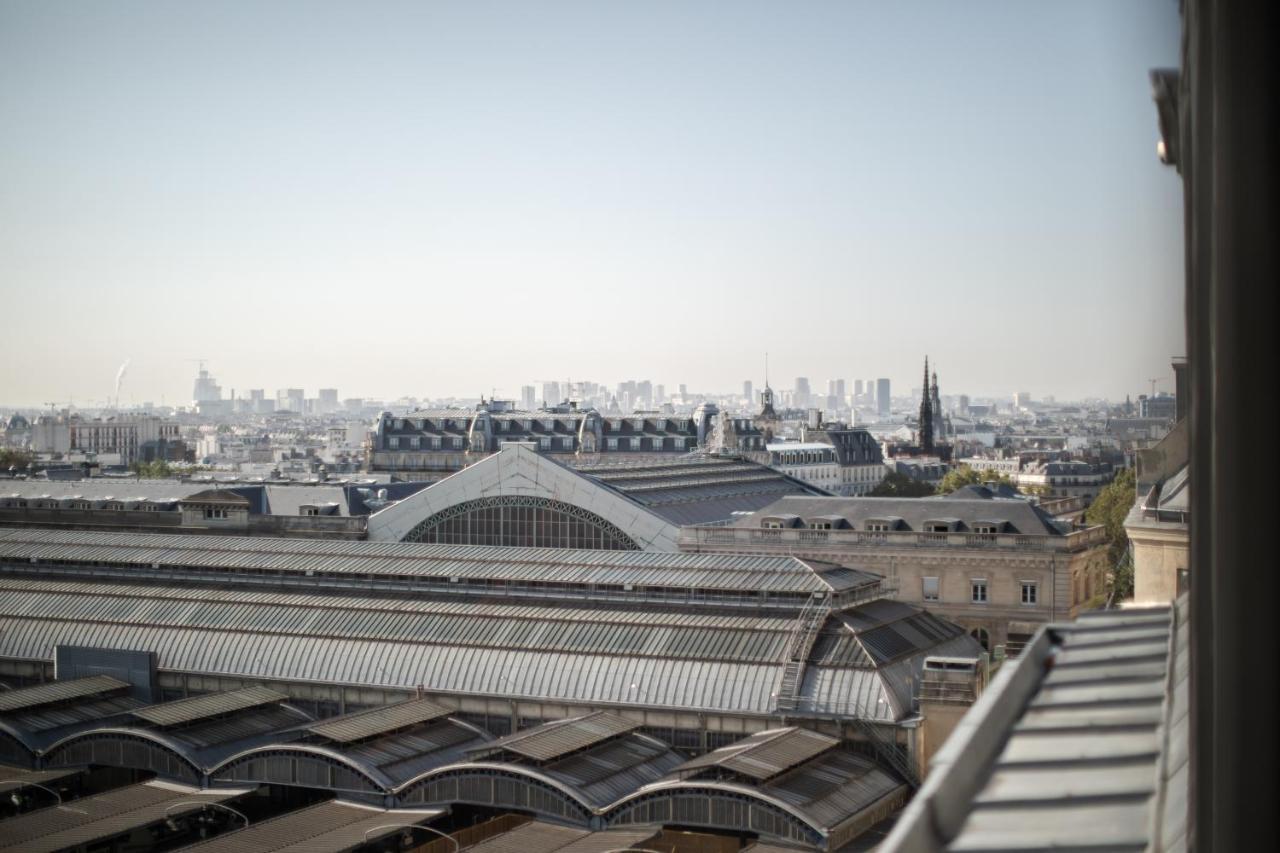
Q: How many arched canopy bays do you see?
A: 5